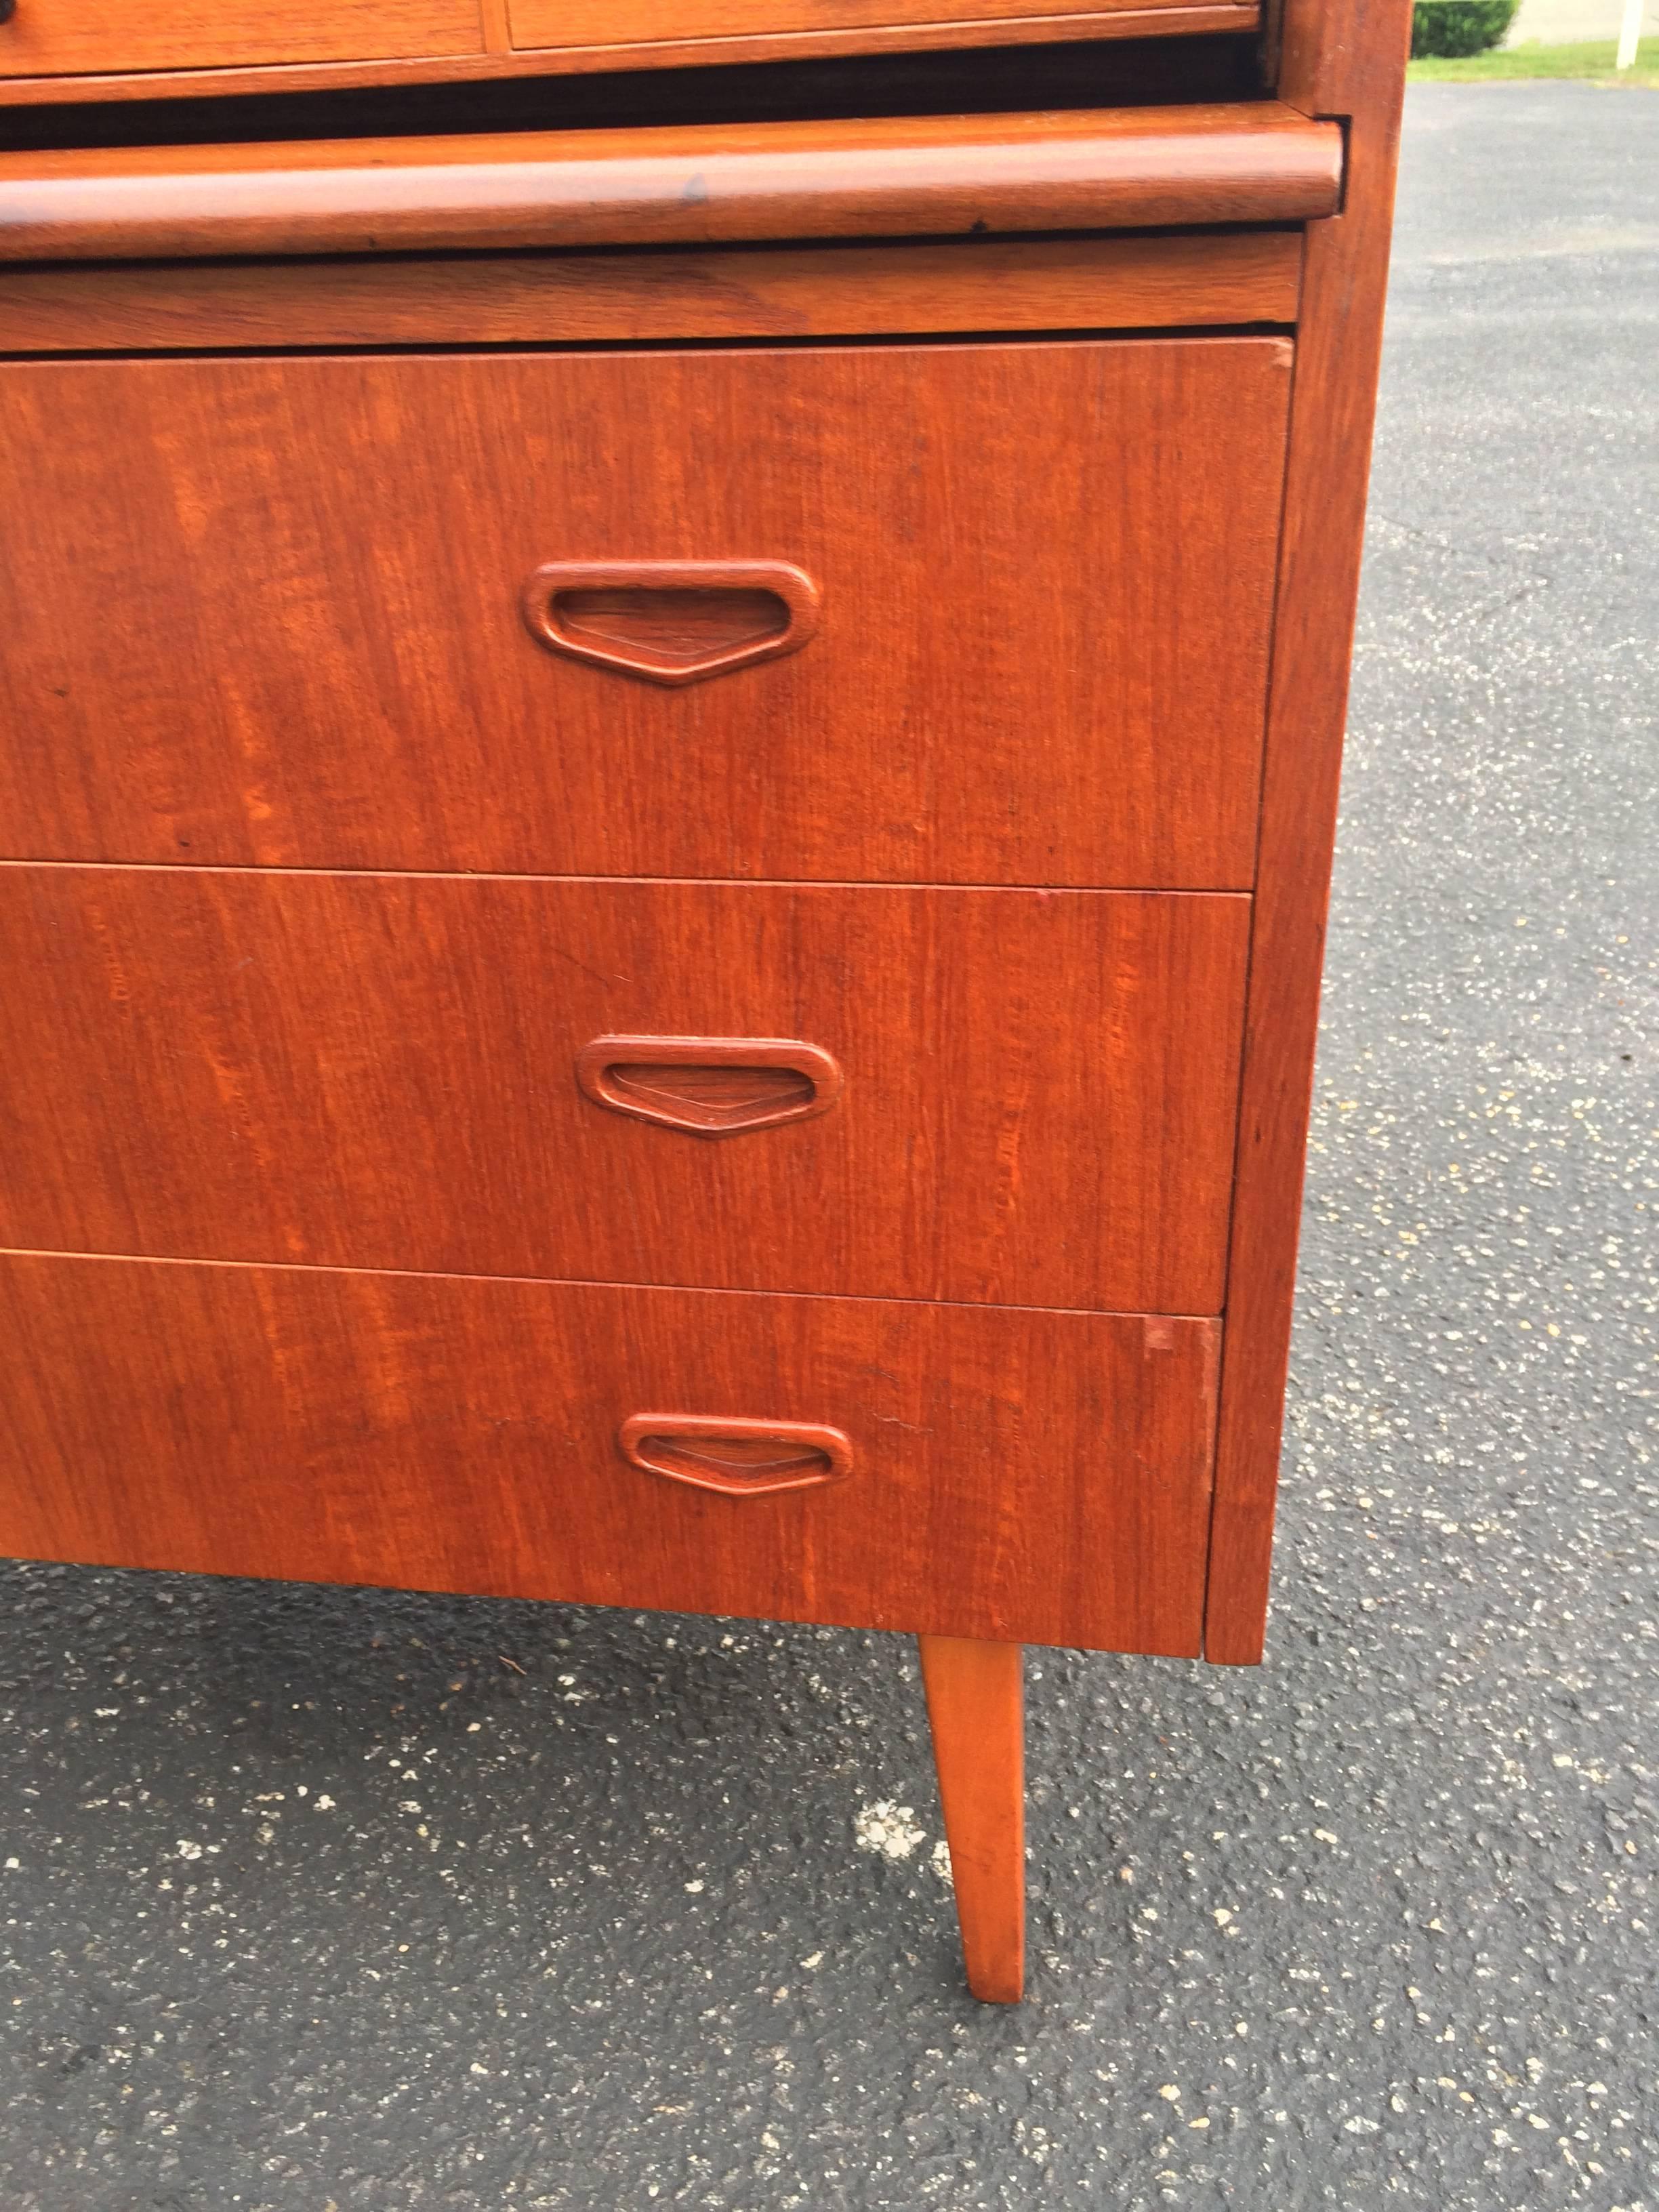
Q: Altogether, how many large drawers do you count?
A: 3